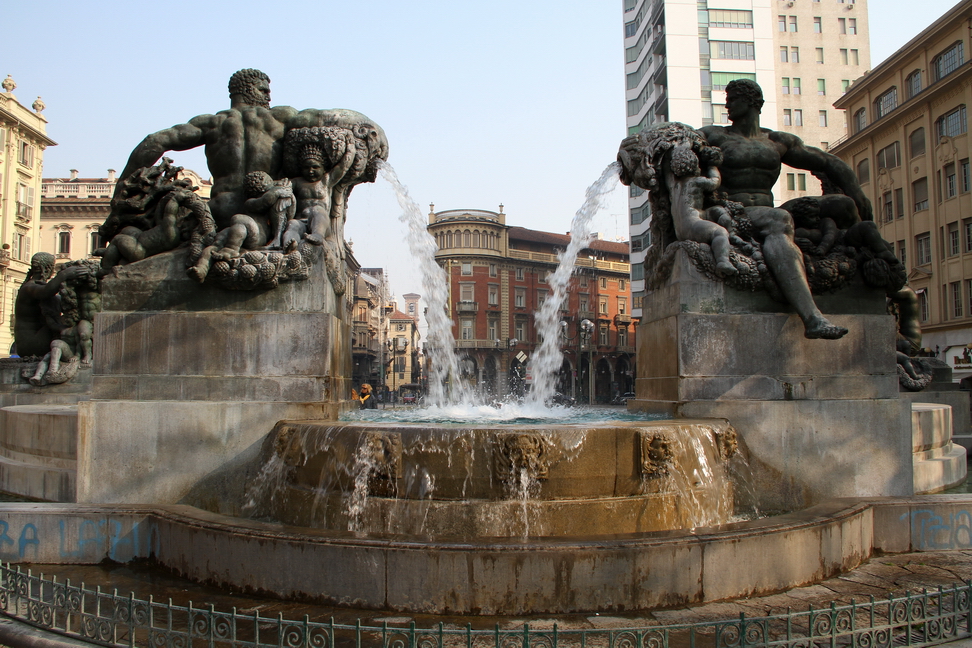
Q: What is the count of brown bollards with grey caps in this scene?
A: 0